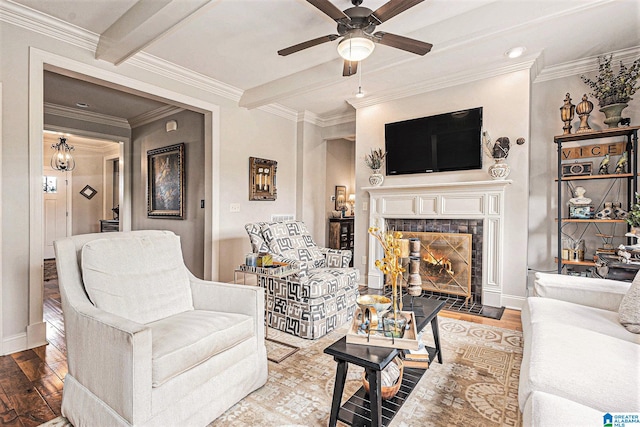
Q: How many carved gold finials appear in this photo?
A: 2